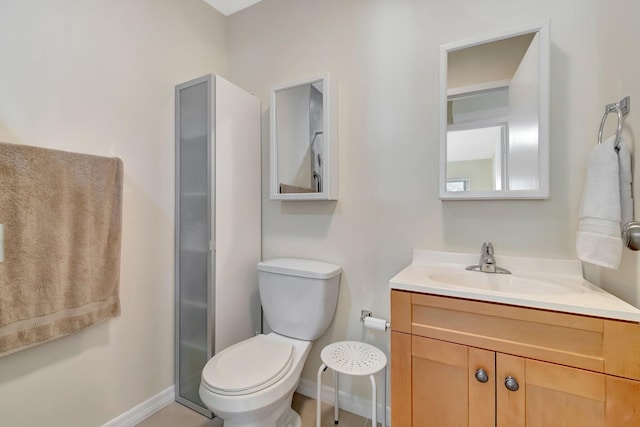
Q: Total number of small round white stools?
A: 1